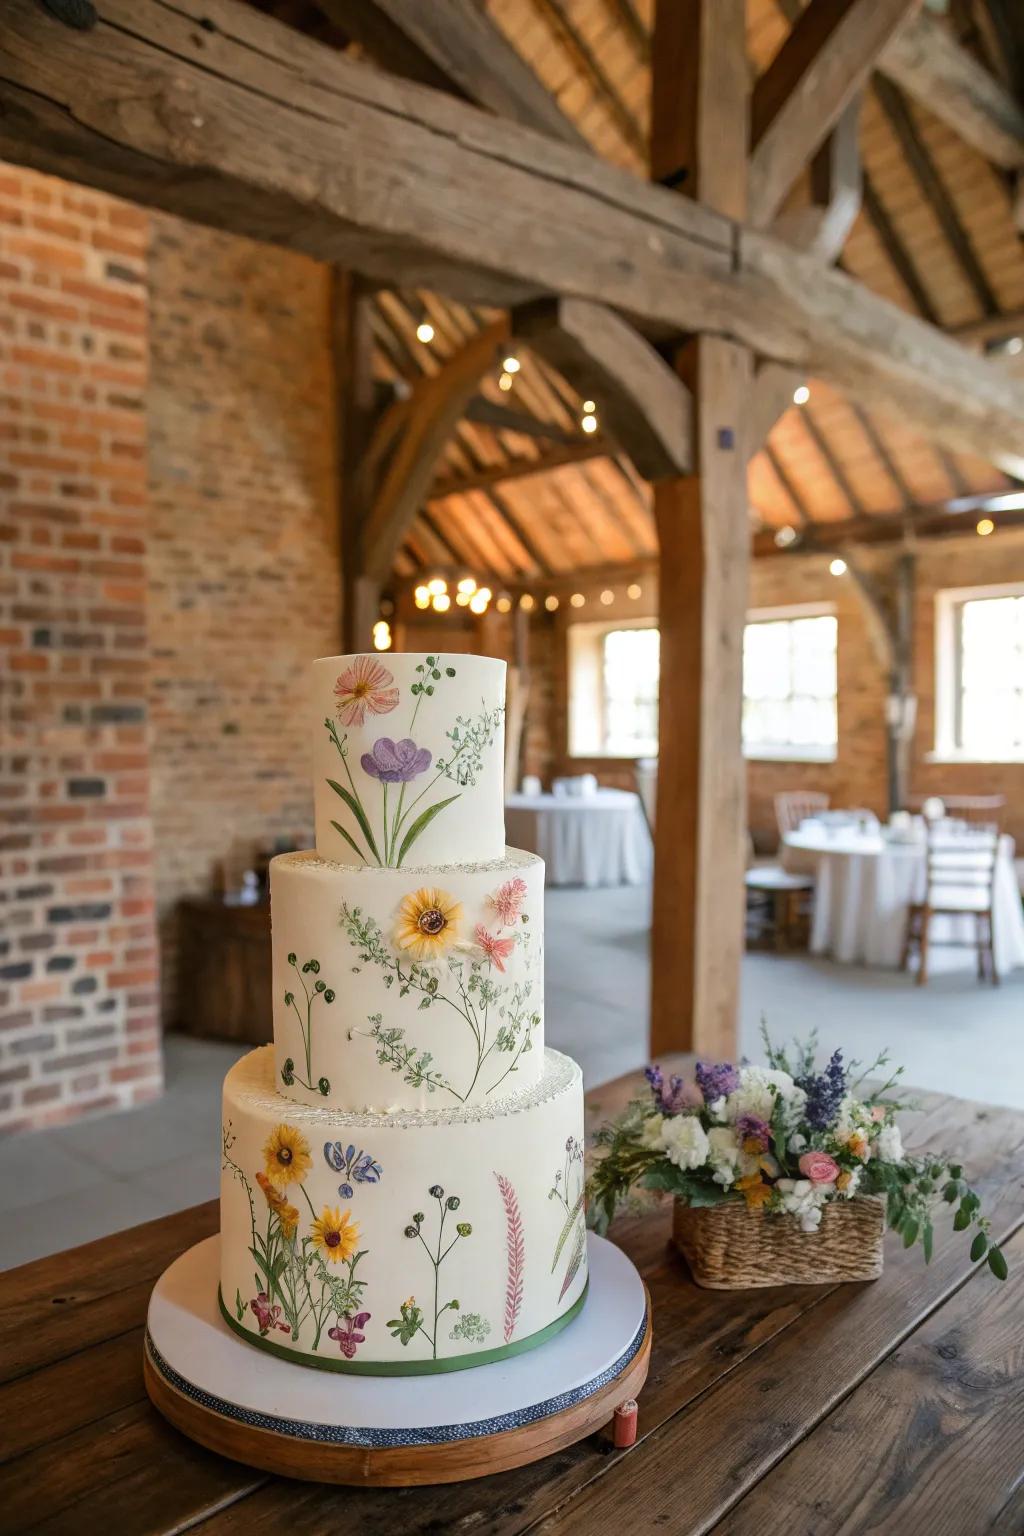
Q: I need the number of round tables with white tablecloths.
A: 2